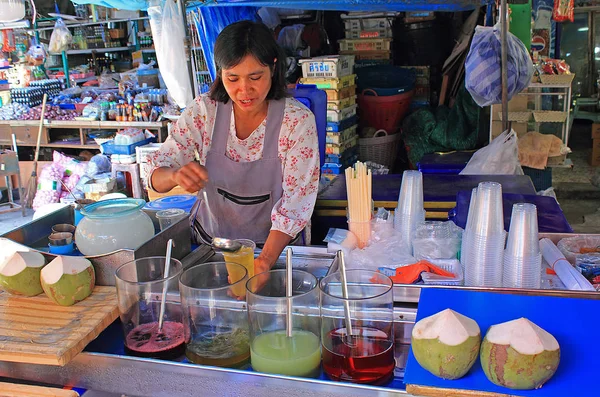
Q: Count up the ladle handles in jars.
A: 3